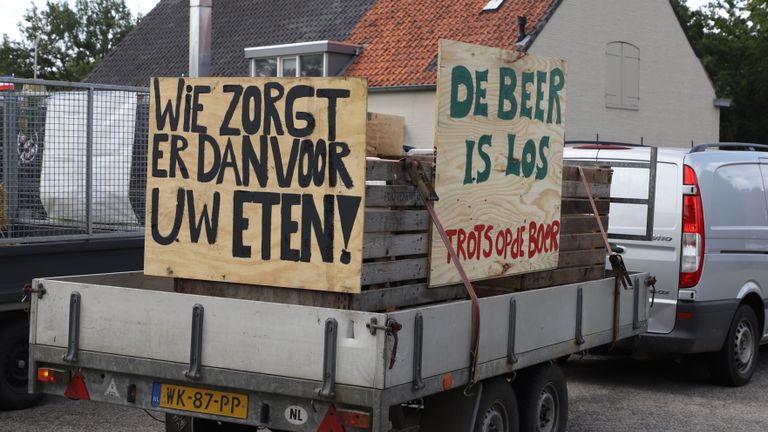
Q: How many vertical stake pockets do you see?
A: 7